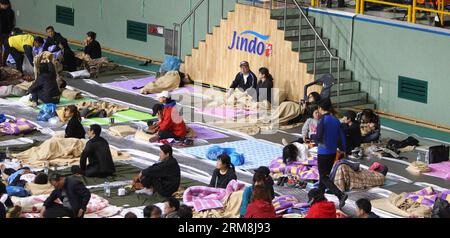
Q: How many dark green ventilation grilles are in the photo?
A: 3